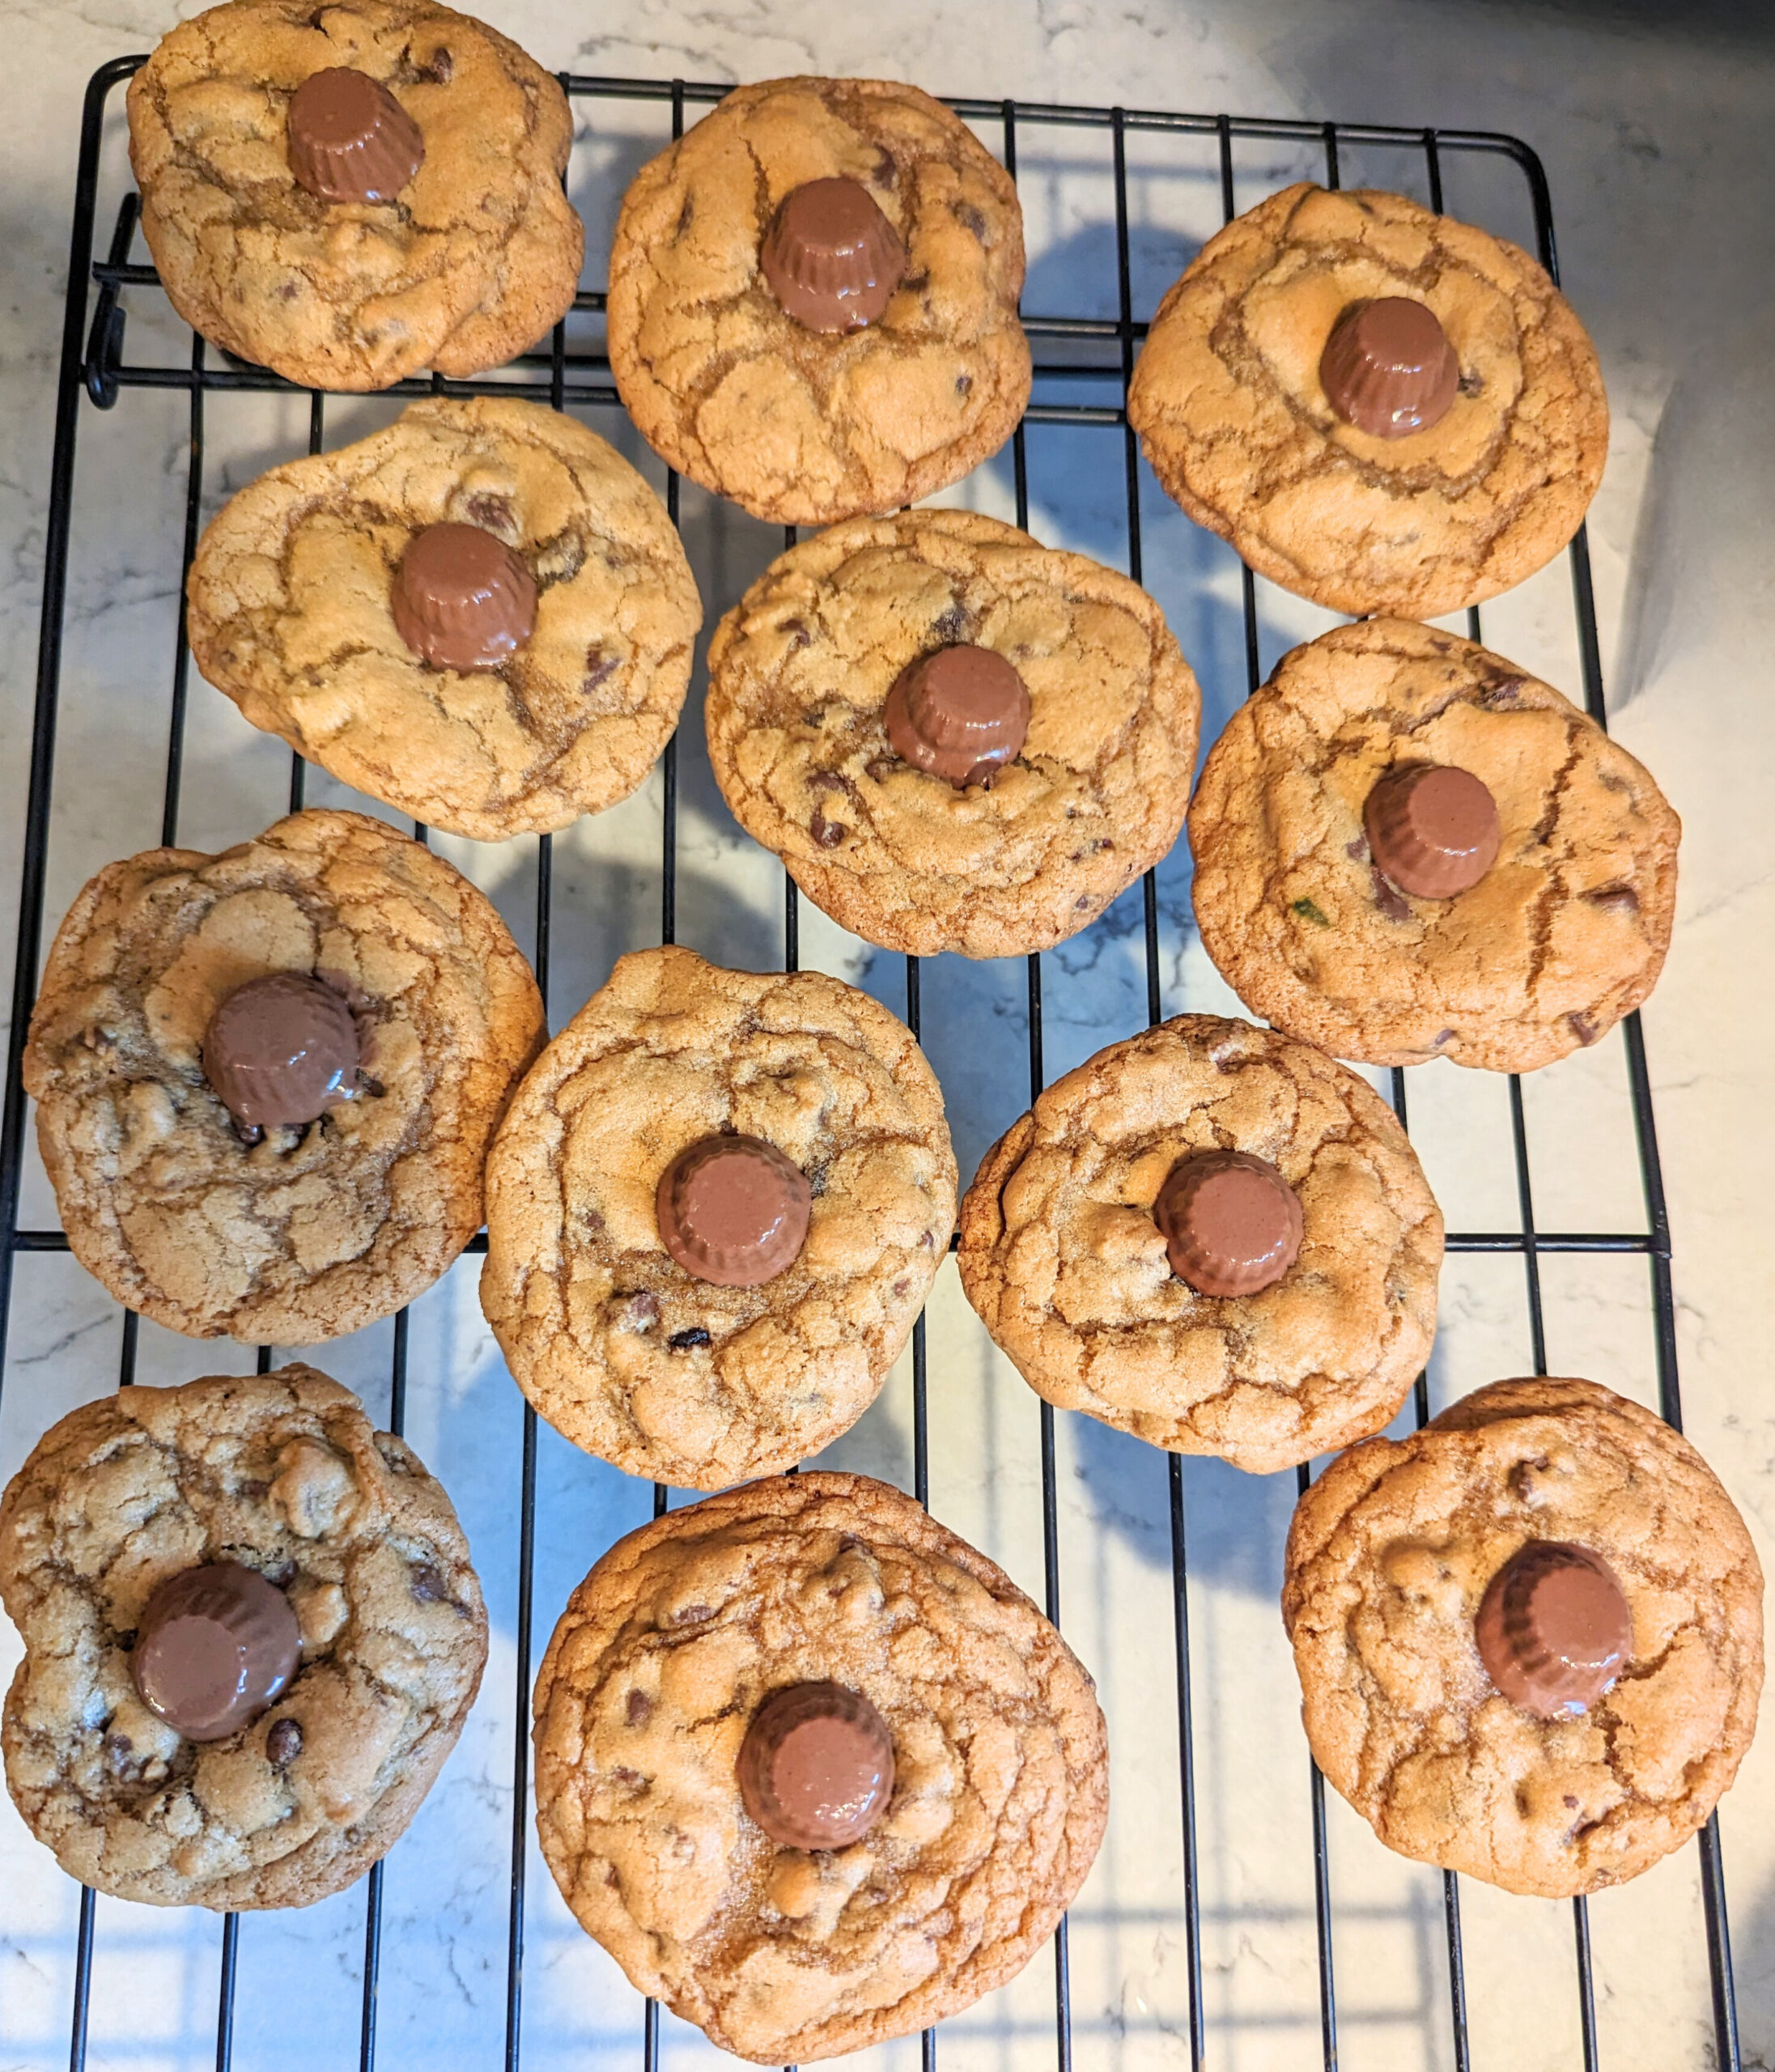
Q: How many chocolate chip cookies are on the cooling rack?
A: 12